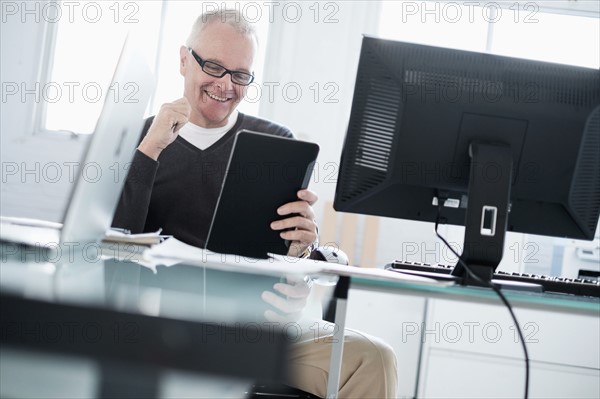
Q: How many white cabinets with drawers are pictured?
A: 1